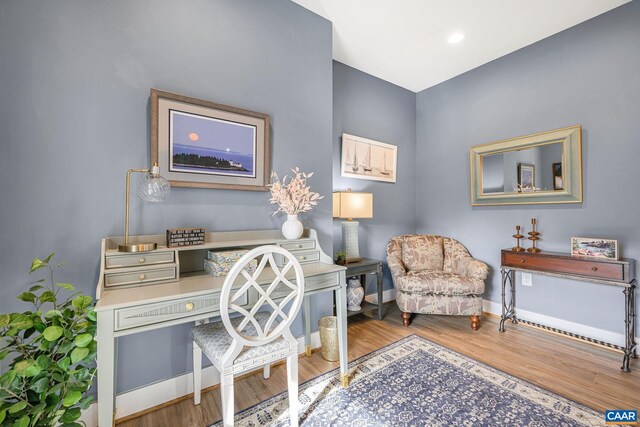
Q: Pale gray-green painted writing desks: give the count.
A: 1